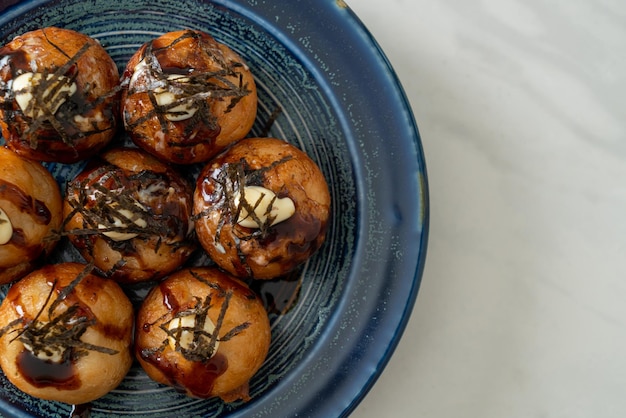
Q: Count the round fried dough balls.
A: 7